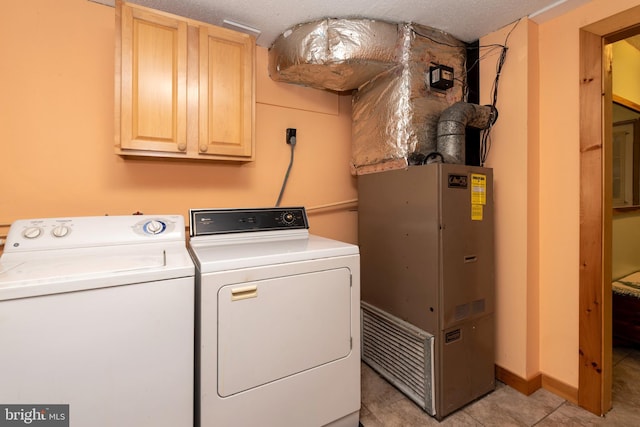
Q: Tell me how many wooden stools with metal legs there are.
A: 0